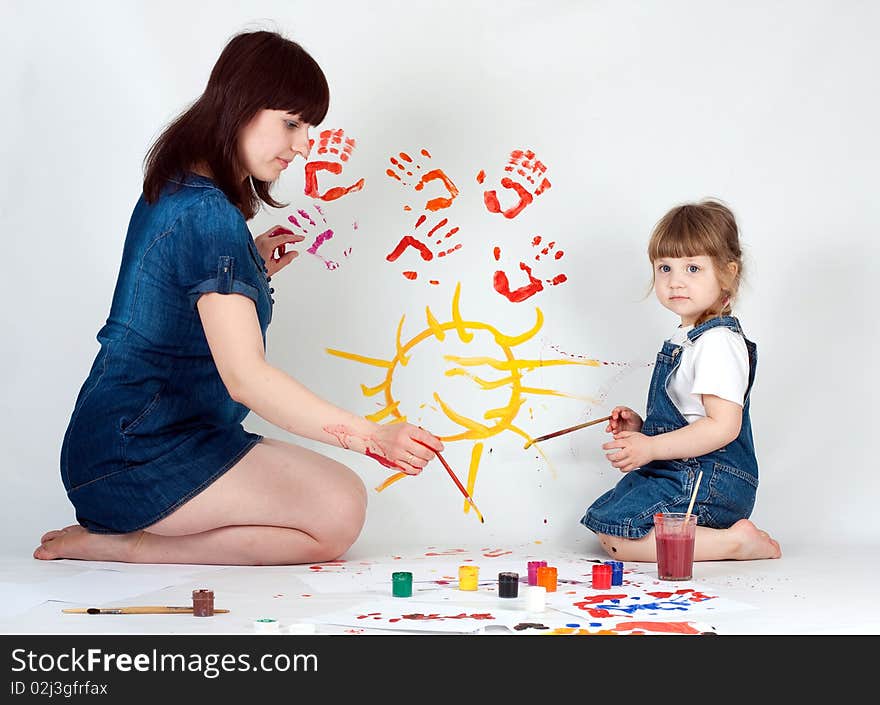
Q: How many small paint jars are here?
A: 9